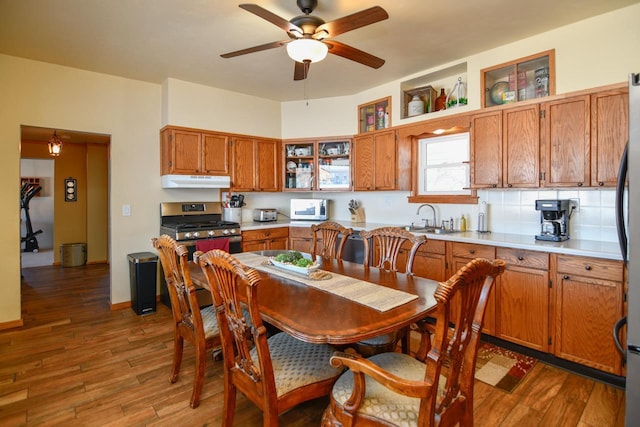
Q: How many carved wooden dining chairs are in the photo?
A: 5